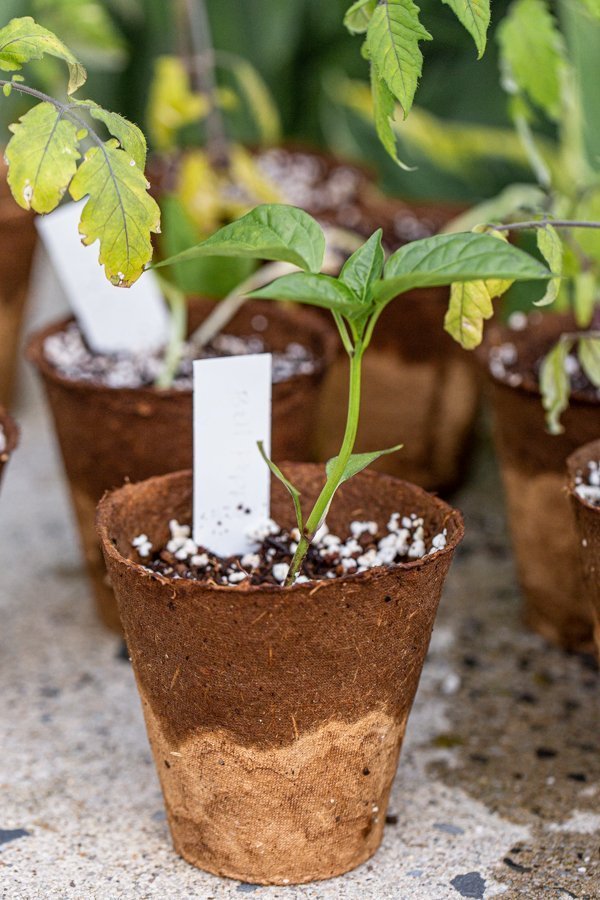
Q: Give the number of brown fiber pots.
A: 8